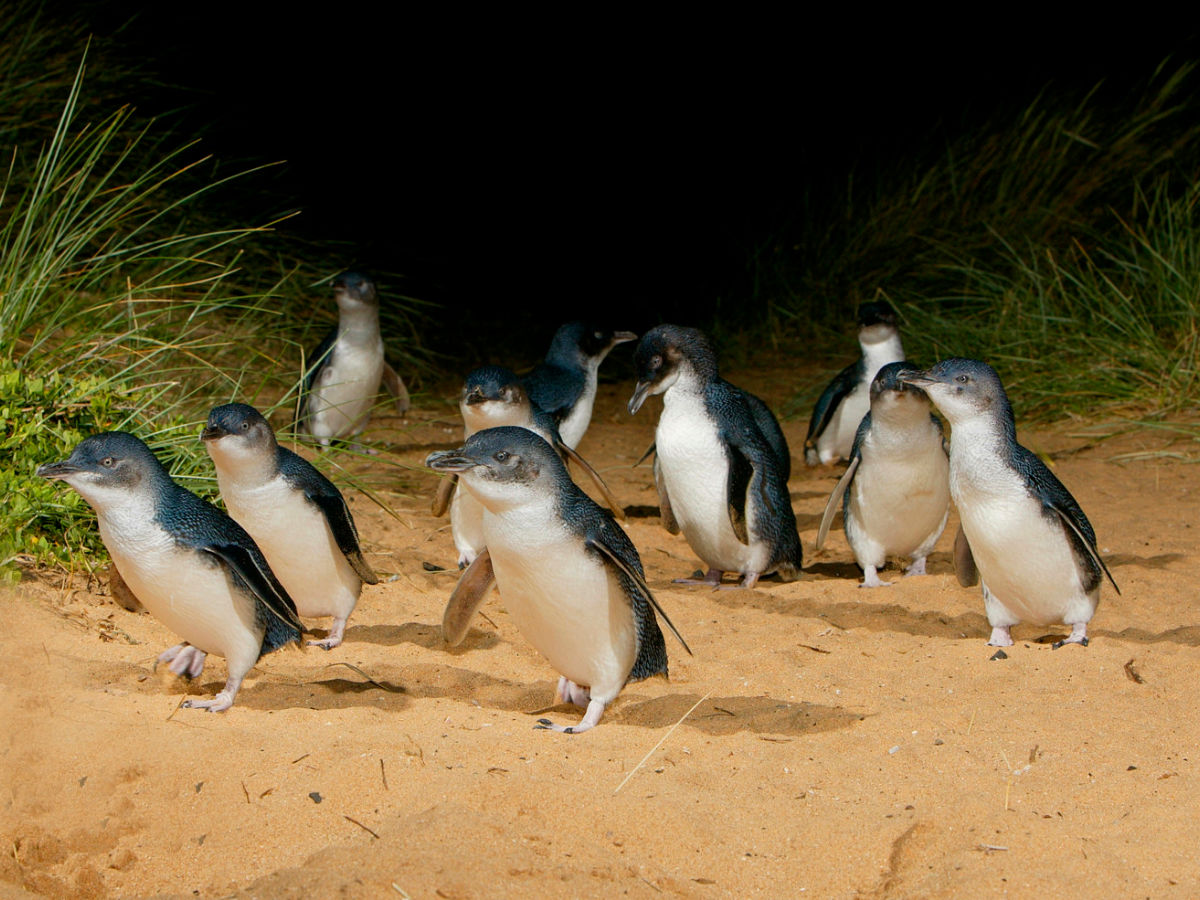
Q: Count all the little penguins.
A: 10